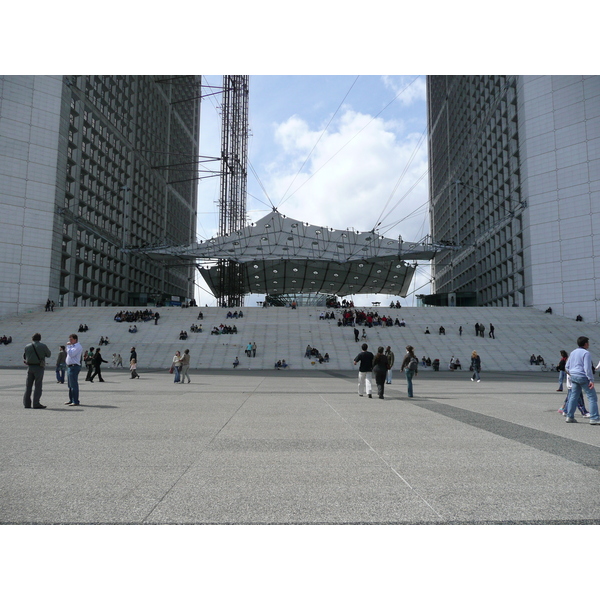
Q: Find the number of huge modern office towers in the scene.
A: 2